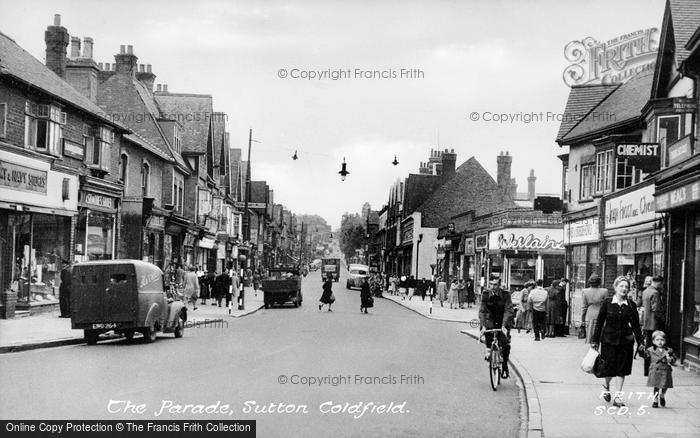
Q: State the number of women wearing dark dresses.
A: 3